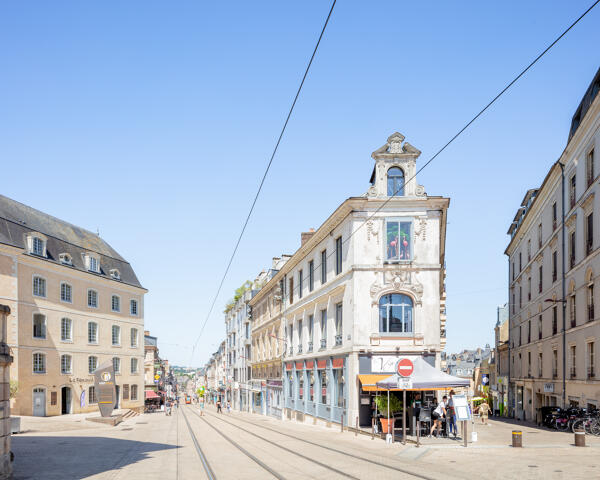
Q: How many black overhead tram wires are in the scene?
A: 2